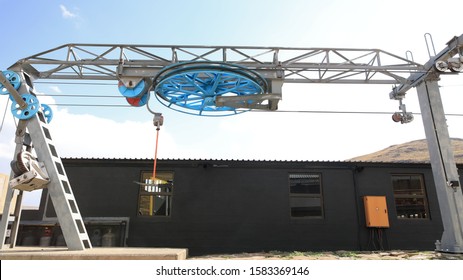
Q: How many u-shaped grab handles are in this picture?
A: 2